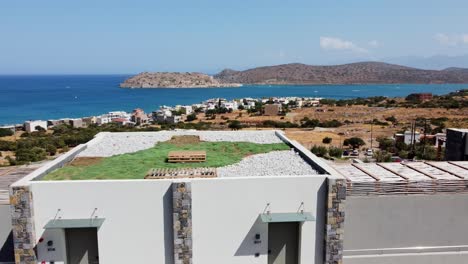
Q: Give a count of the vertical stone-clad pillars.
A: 3